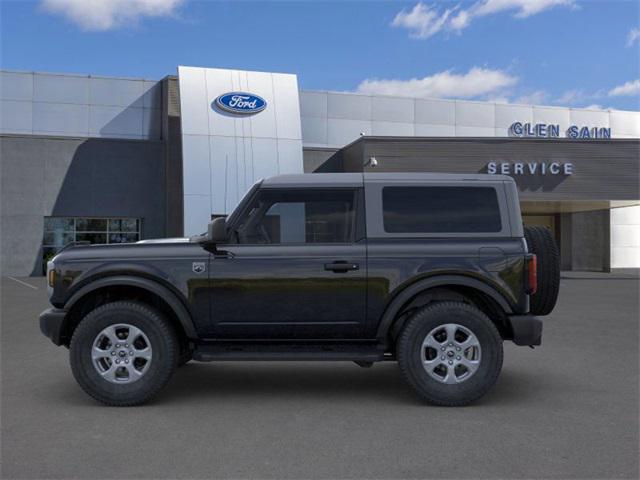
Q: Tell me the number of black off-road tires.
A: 3